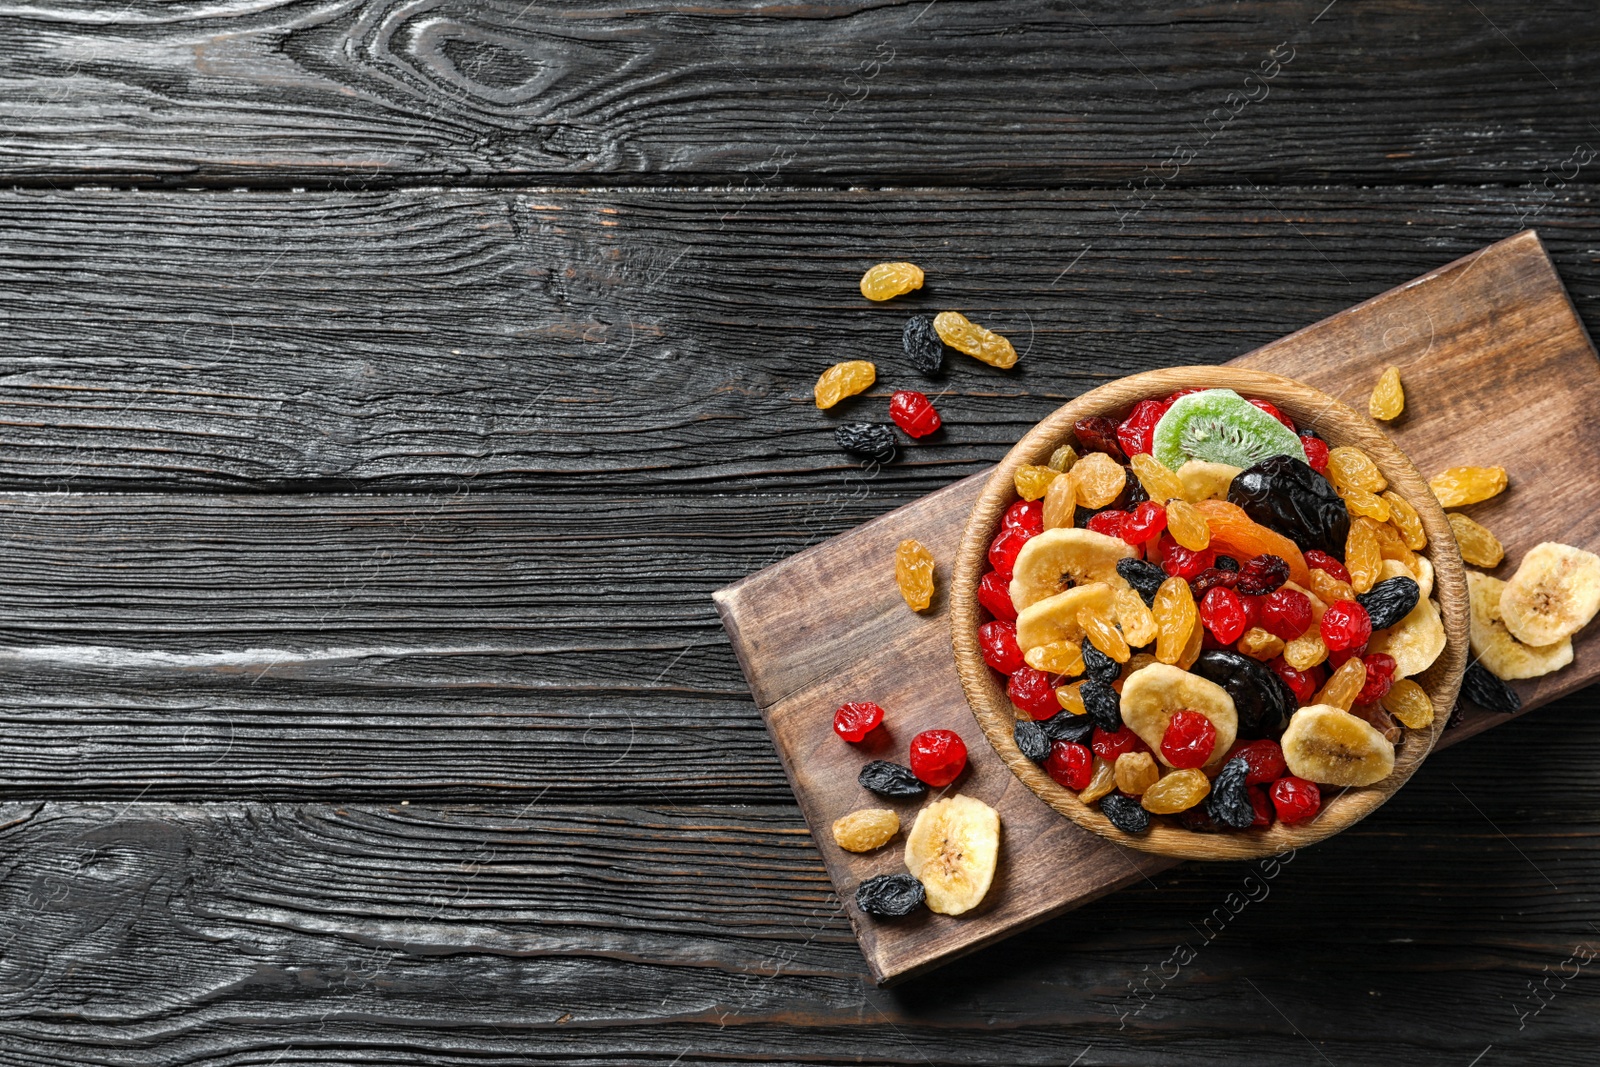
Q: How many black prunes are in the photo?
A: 2